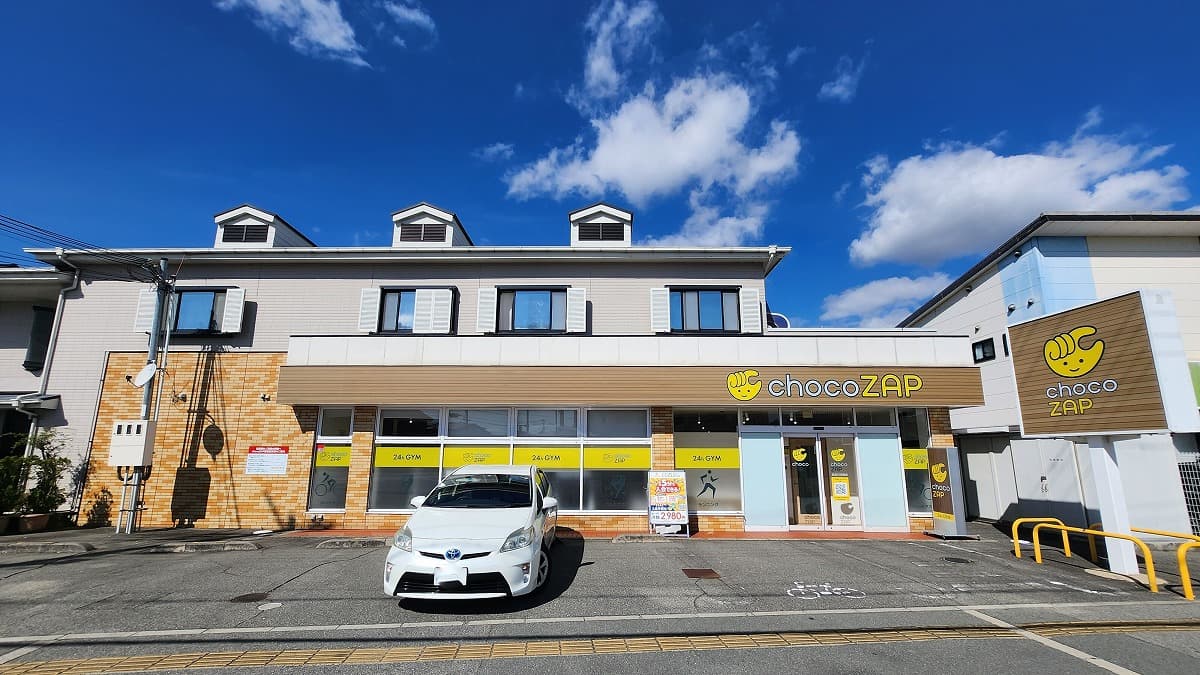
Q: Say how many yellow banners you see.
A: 7